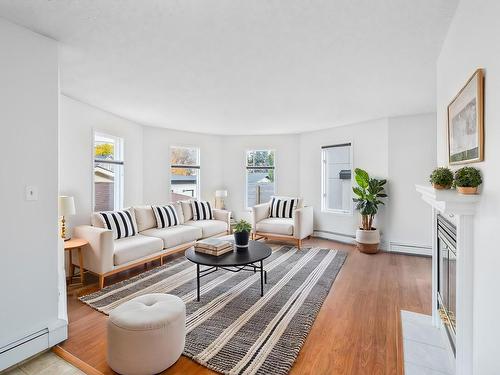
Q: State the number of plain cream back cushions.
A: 4